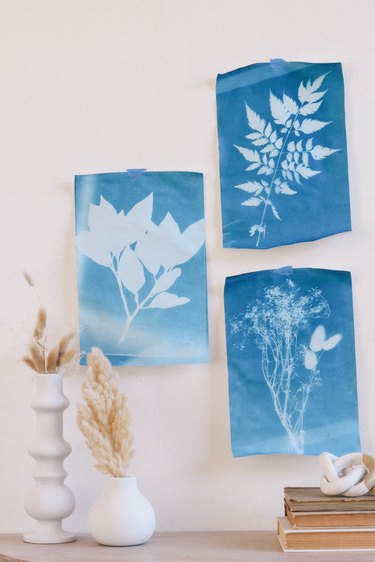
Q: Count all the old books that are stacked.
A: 3